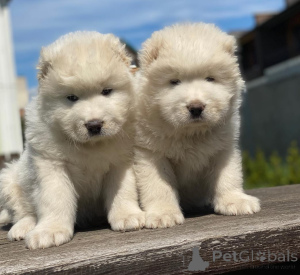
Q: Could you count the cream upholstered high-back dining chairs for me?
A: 0